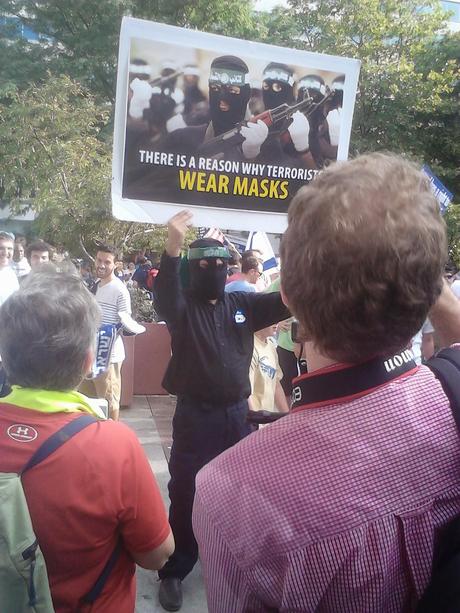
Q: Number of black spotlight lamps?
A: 0